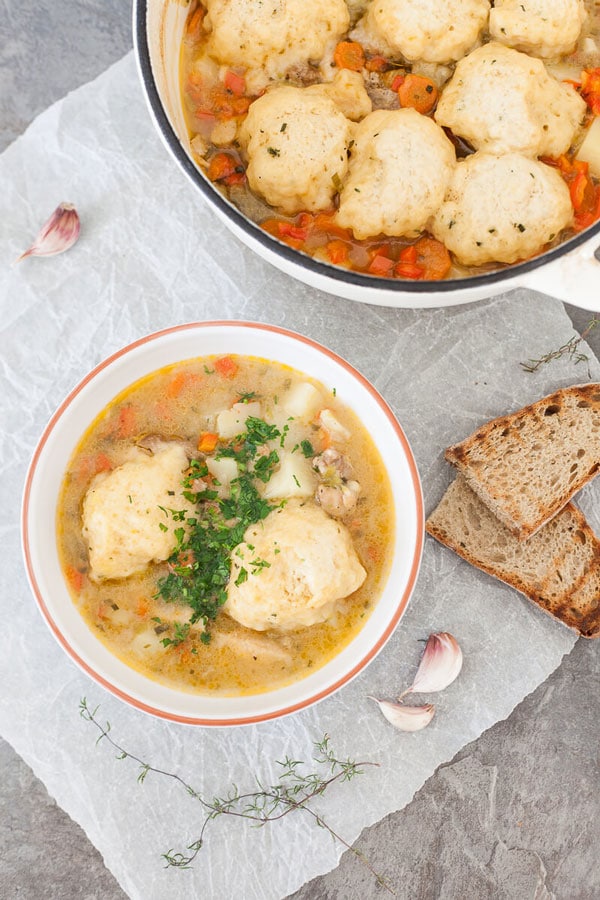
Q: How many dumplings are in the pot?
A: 7